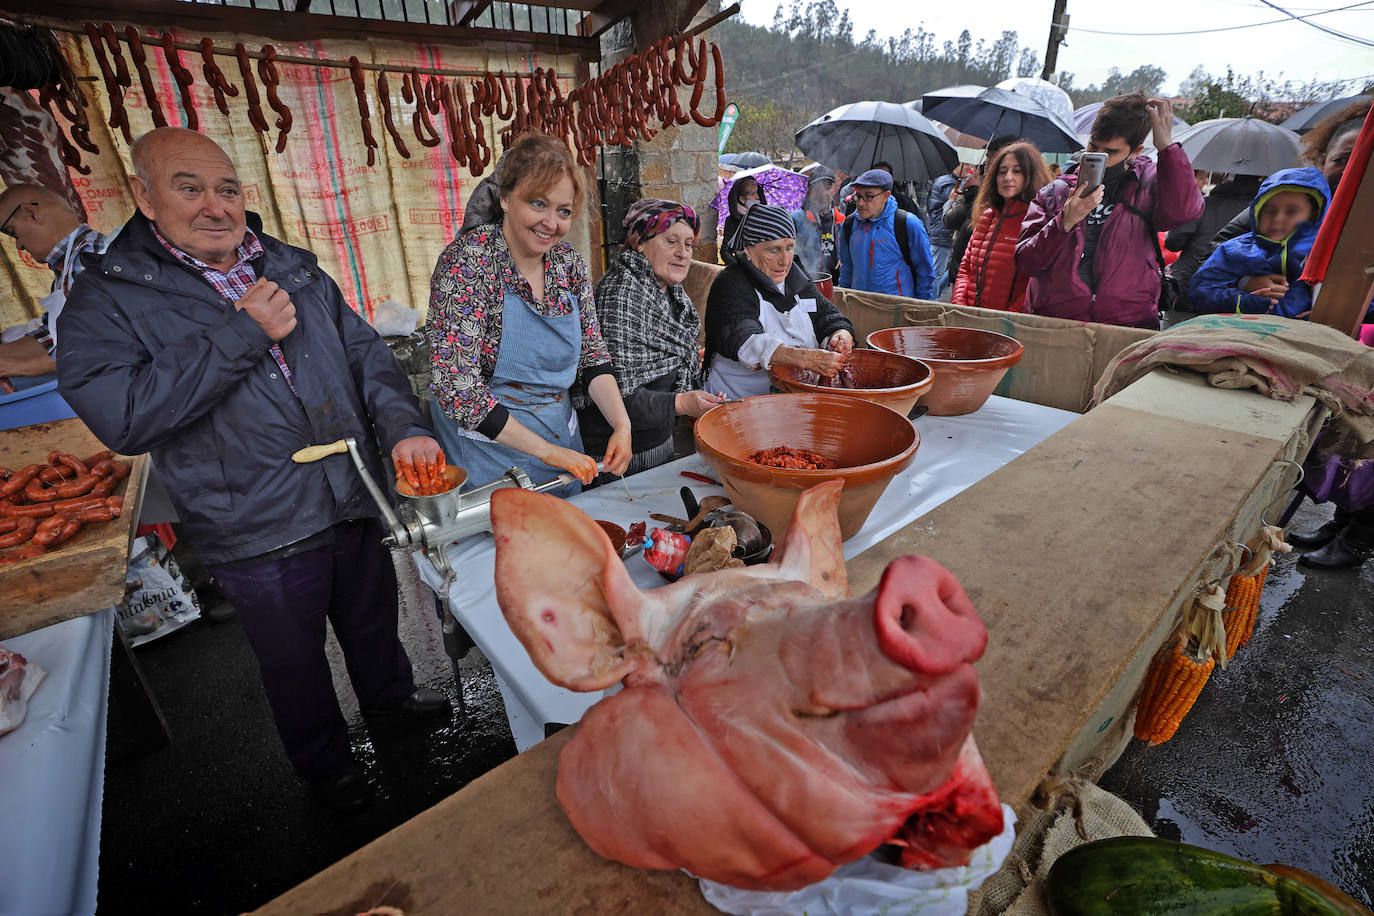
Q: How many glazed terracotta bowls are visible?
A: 3